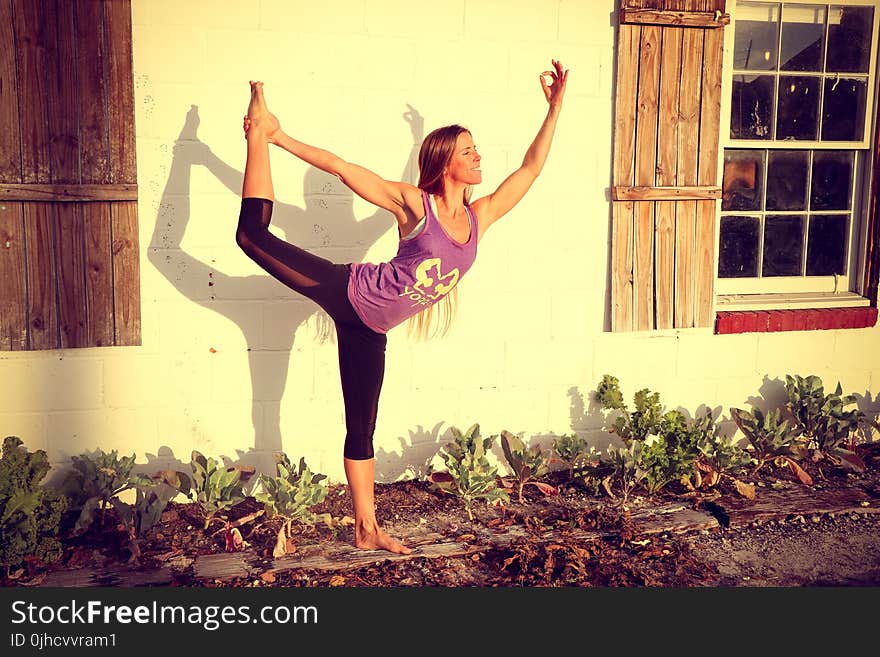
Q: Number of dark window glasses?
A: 12